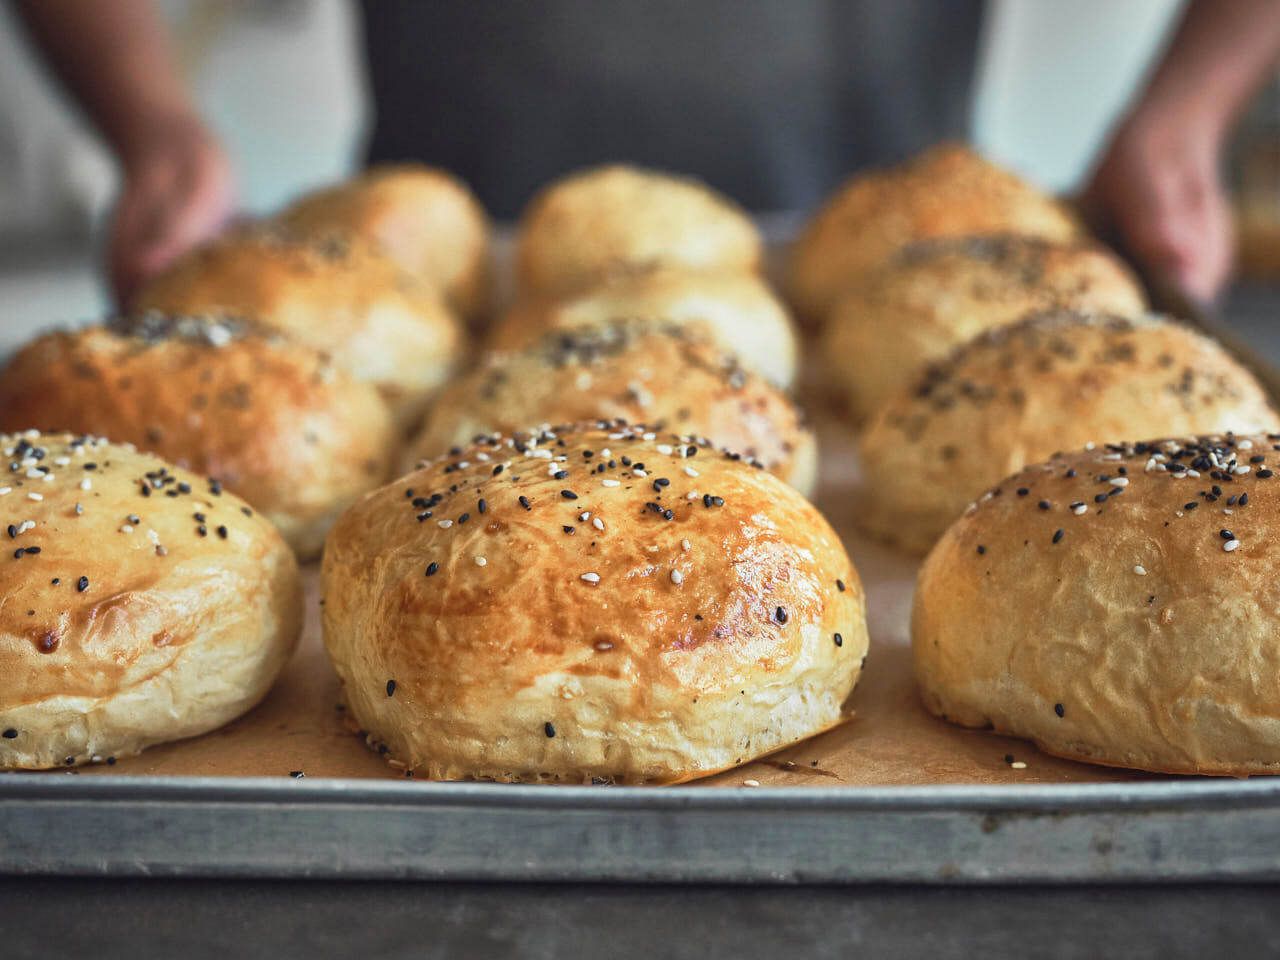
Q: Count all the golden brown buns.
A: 12